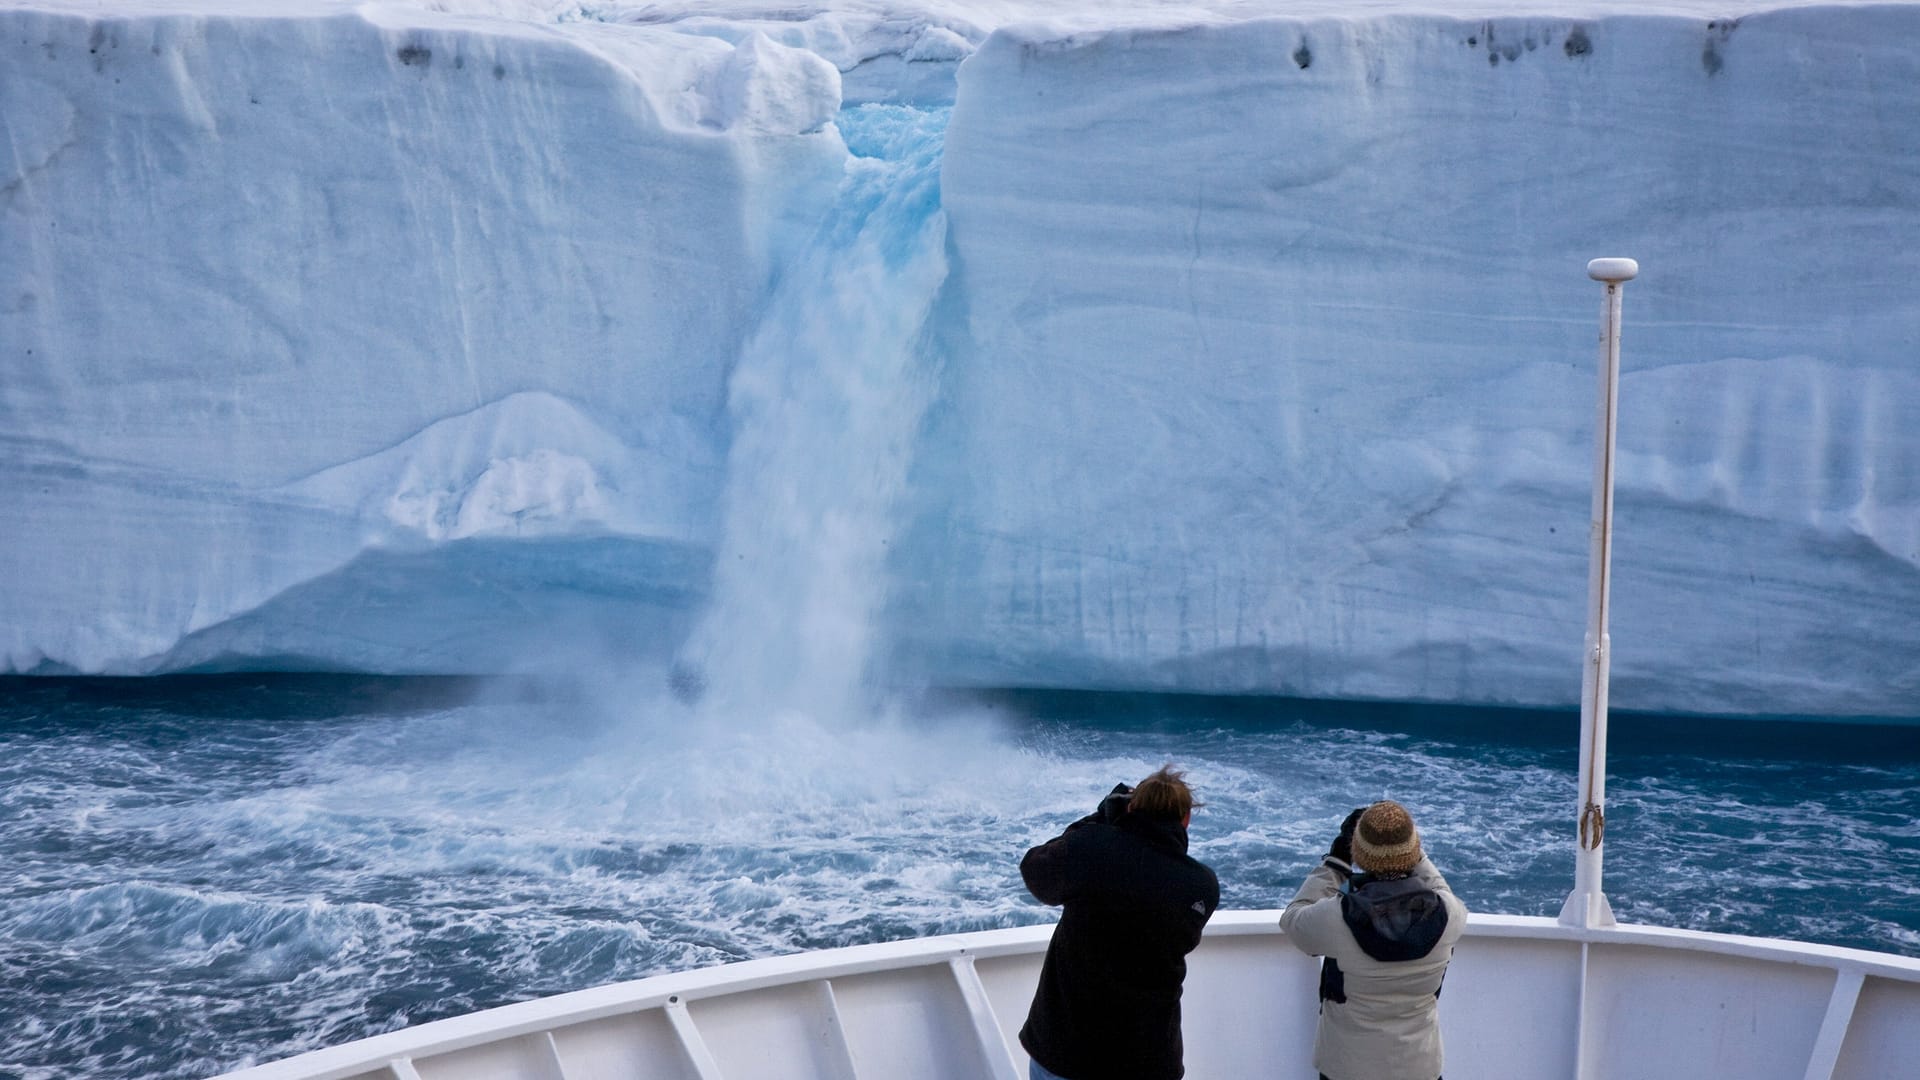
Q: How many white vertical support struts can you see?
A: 7